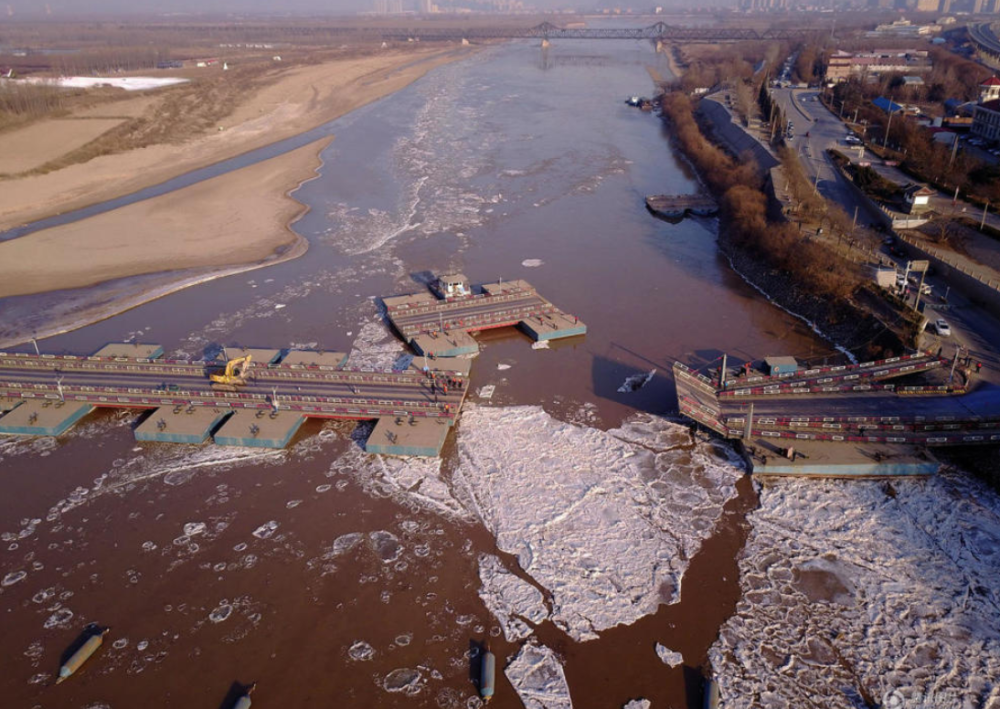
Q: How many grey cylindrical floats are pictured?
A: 4